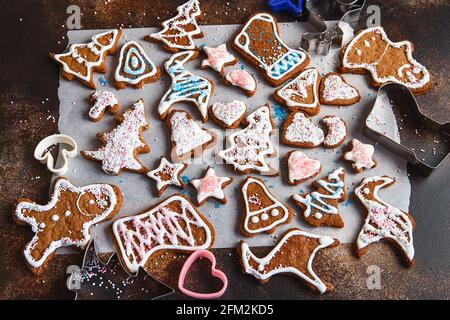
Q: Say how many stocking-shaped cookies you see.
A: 2